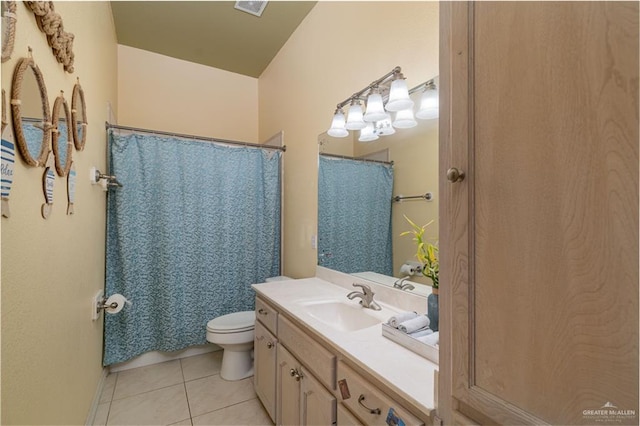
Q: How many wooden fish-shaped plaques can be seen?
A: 3